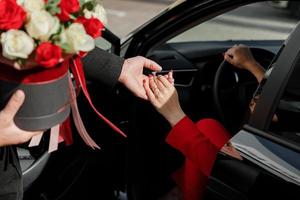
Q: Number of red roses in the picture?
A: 4